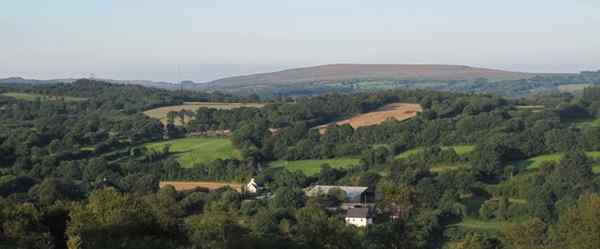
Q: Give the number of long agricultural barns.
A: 1